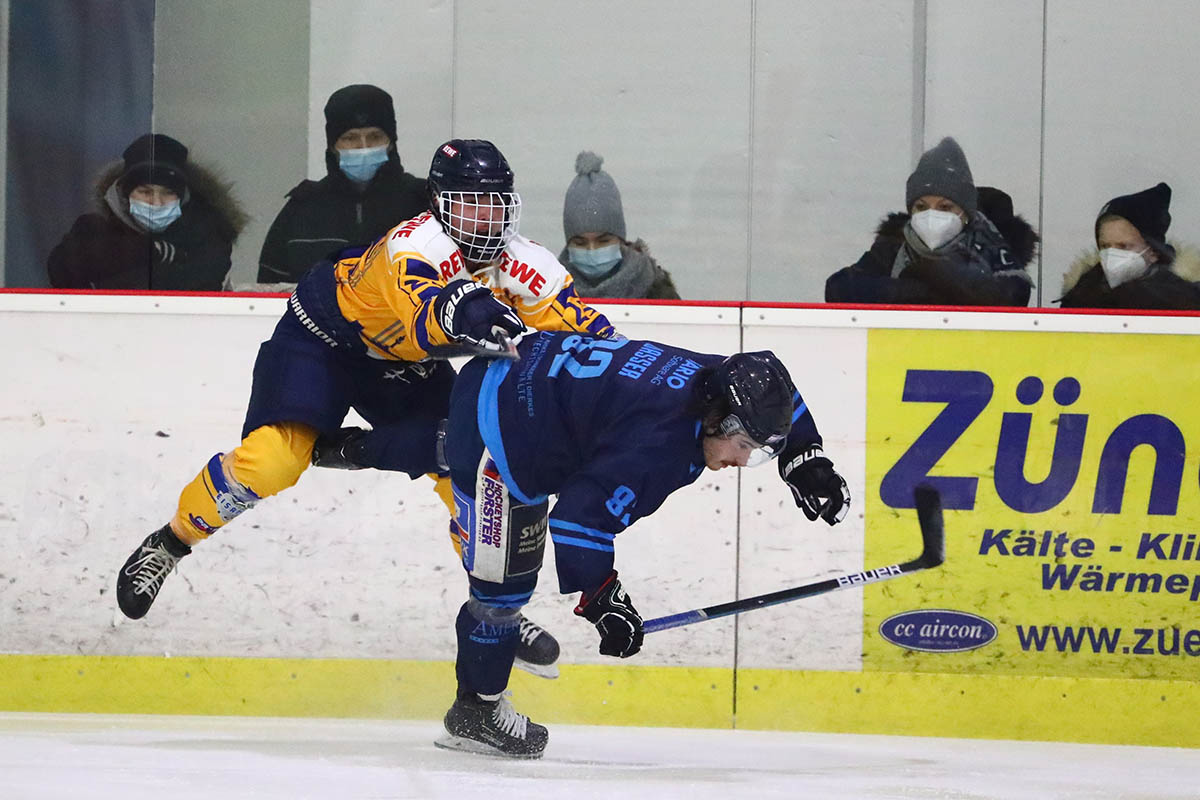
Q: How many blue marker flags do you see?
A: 0